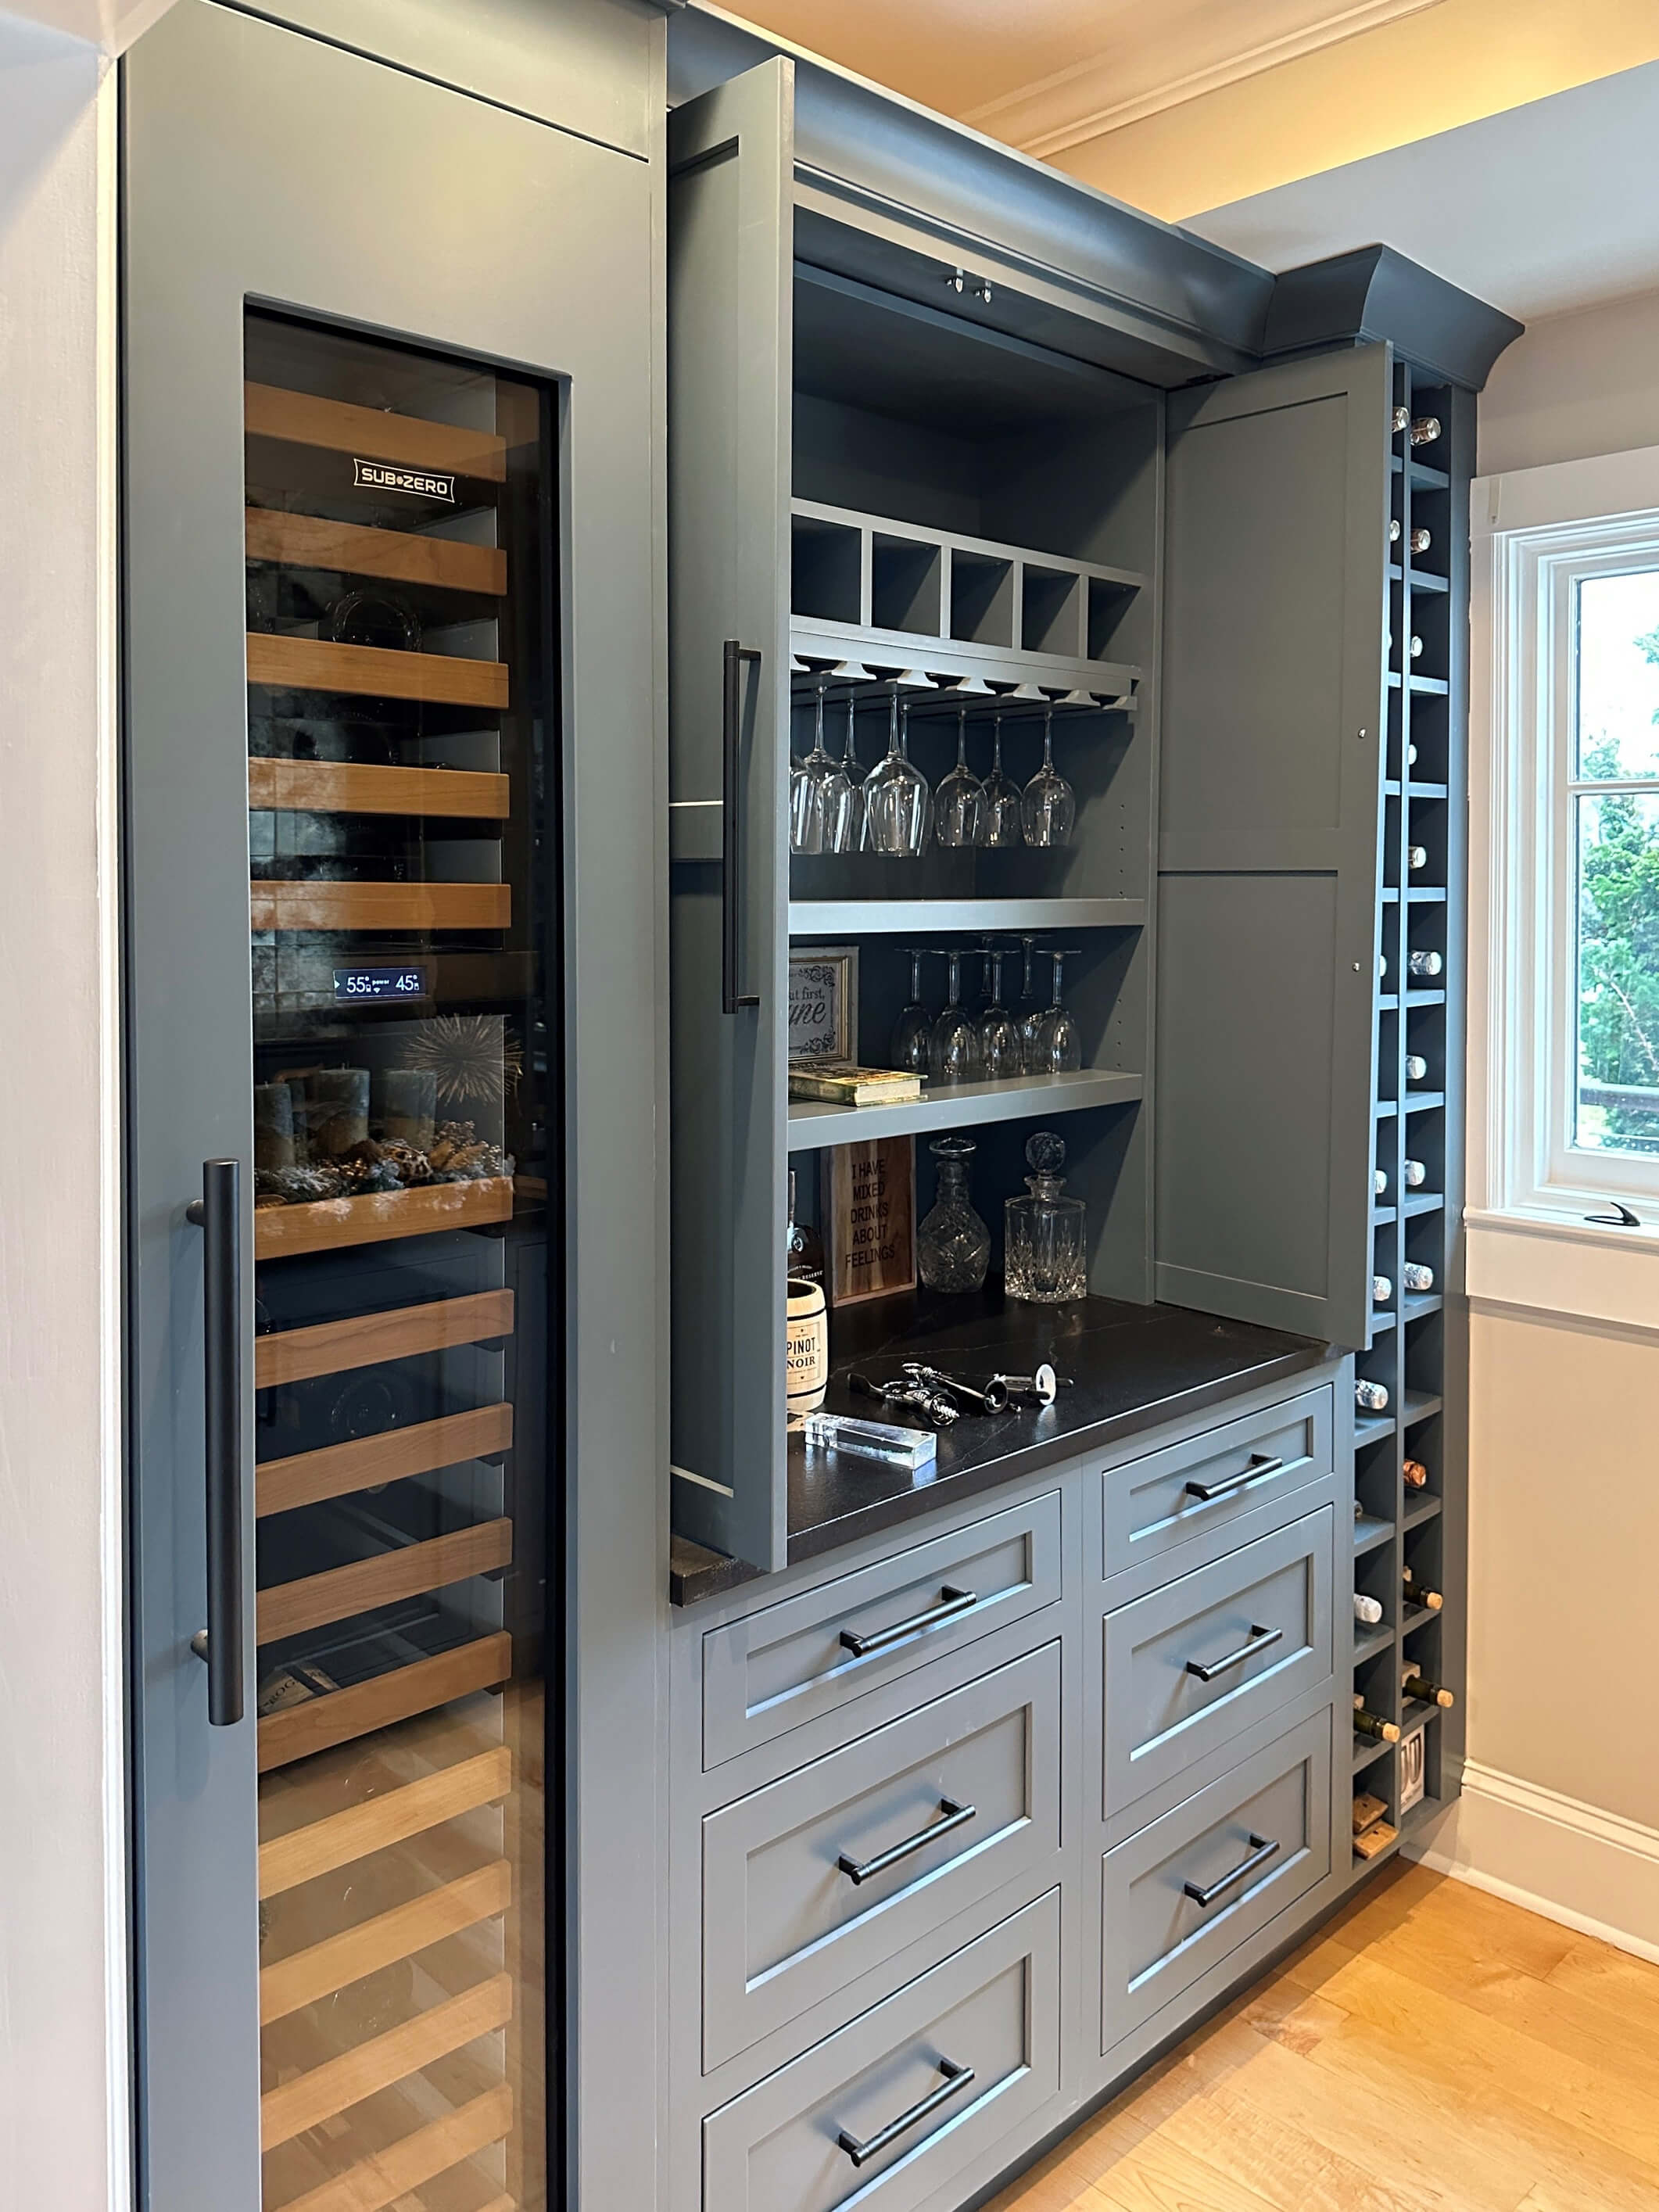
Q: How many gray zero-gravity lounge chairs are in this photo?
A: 0